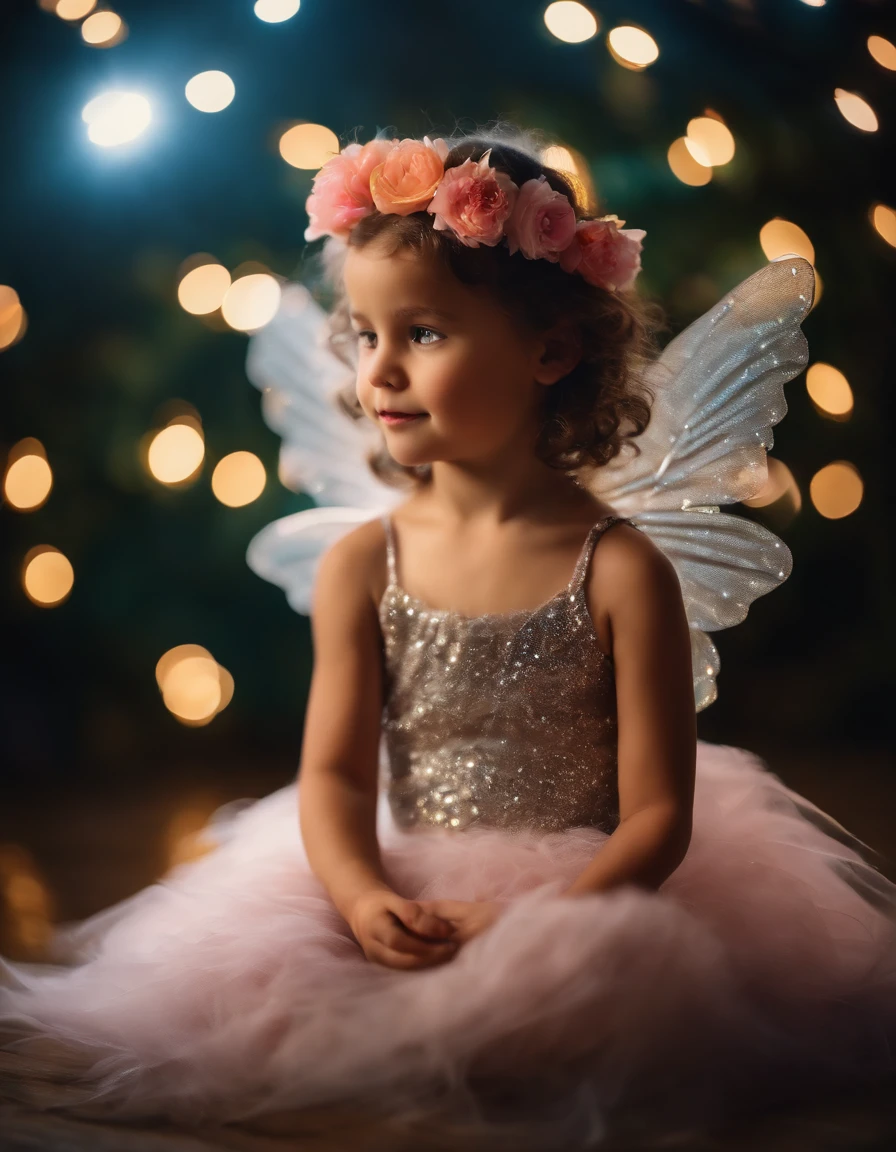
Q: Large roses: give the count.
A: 5